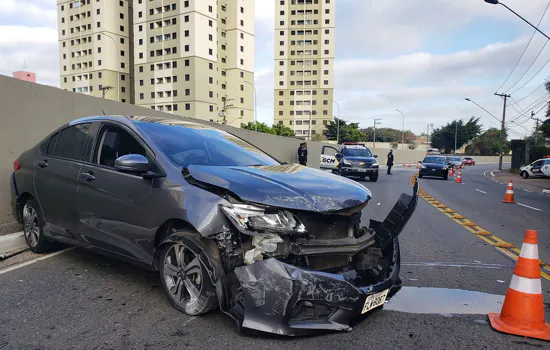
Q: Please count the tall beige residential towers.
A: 3